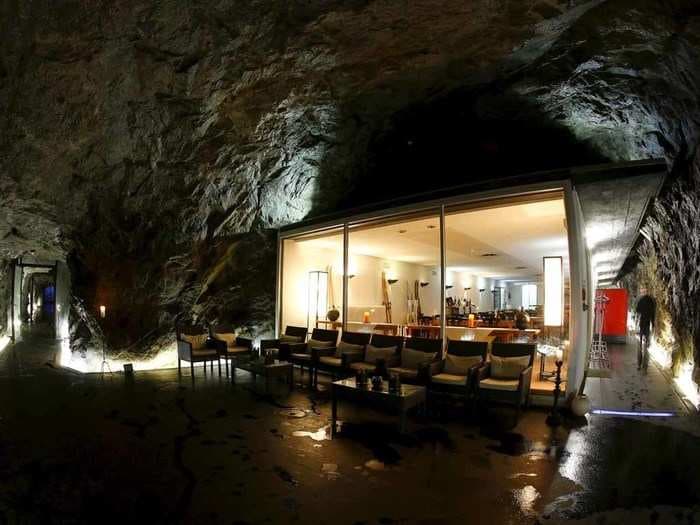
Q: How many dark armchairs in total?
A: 9